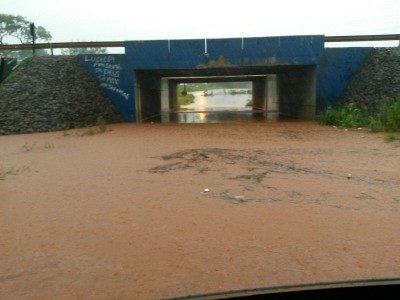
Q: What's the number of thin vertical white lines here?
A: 3